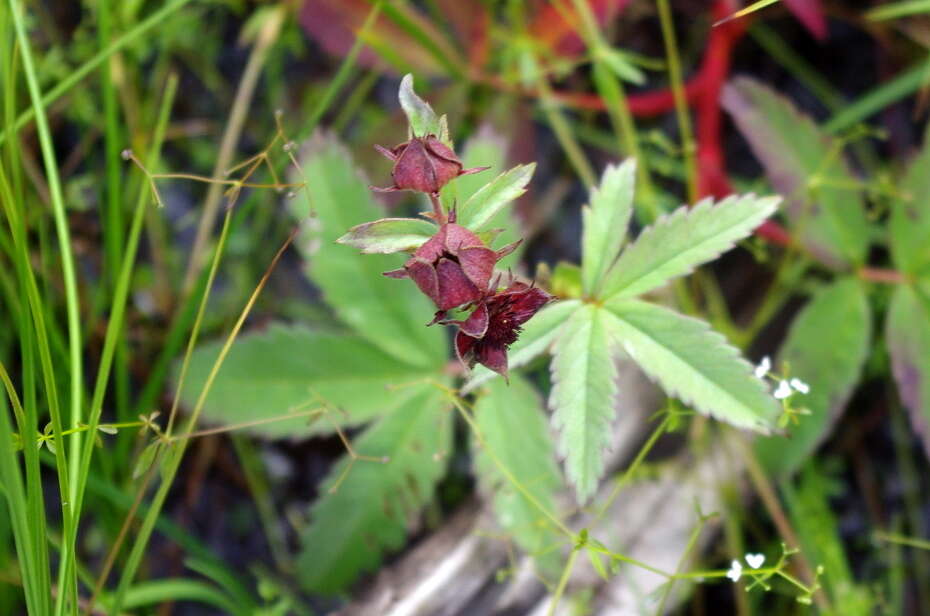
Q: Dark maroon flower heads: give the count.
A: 3